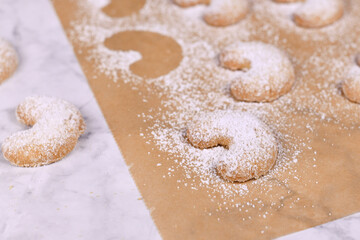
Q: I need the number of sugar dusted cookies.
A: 7